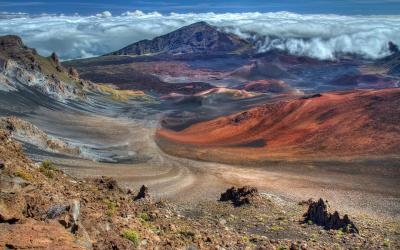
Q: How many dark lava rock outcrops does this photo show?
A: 3